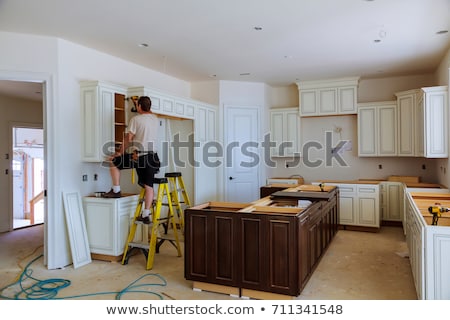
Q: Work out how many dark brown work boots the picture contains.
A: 2